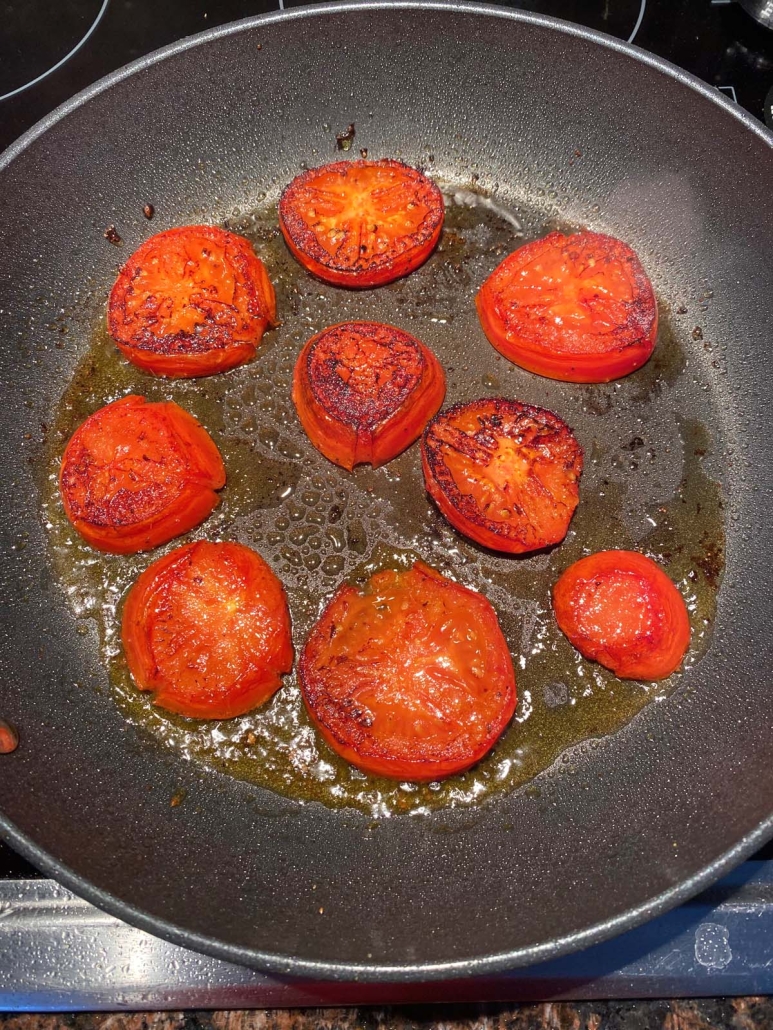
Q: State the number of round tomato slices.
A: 9